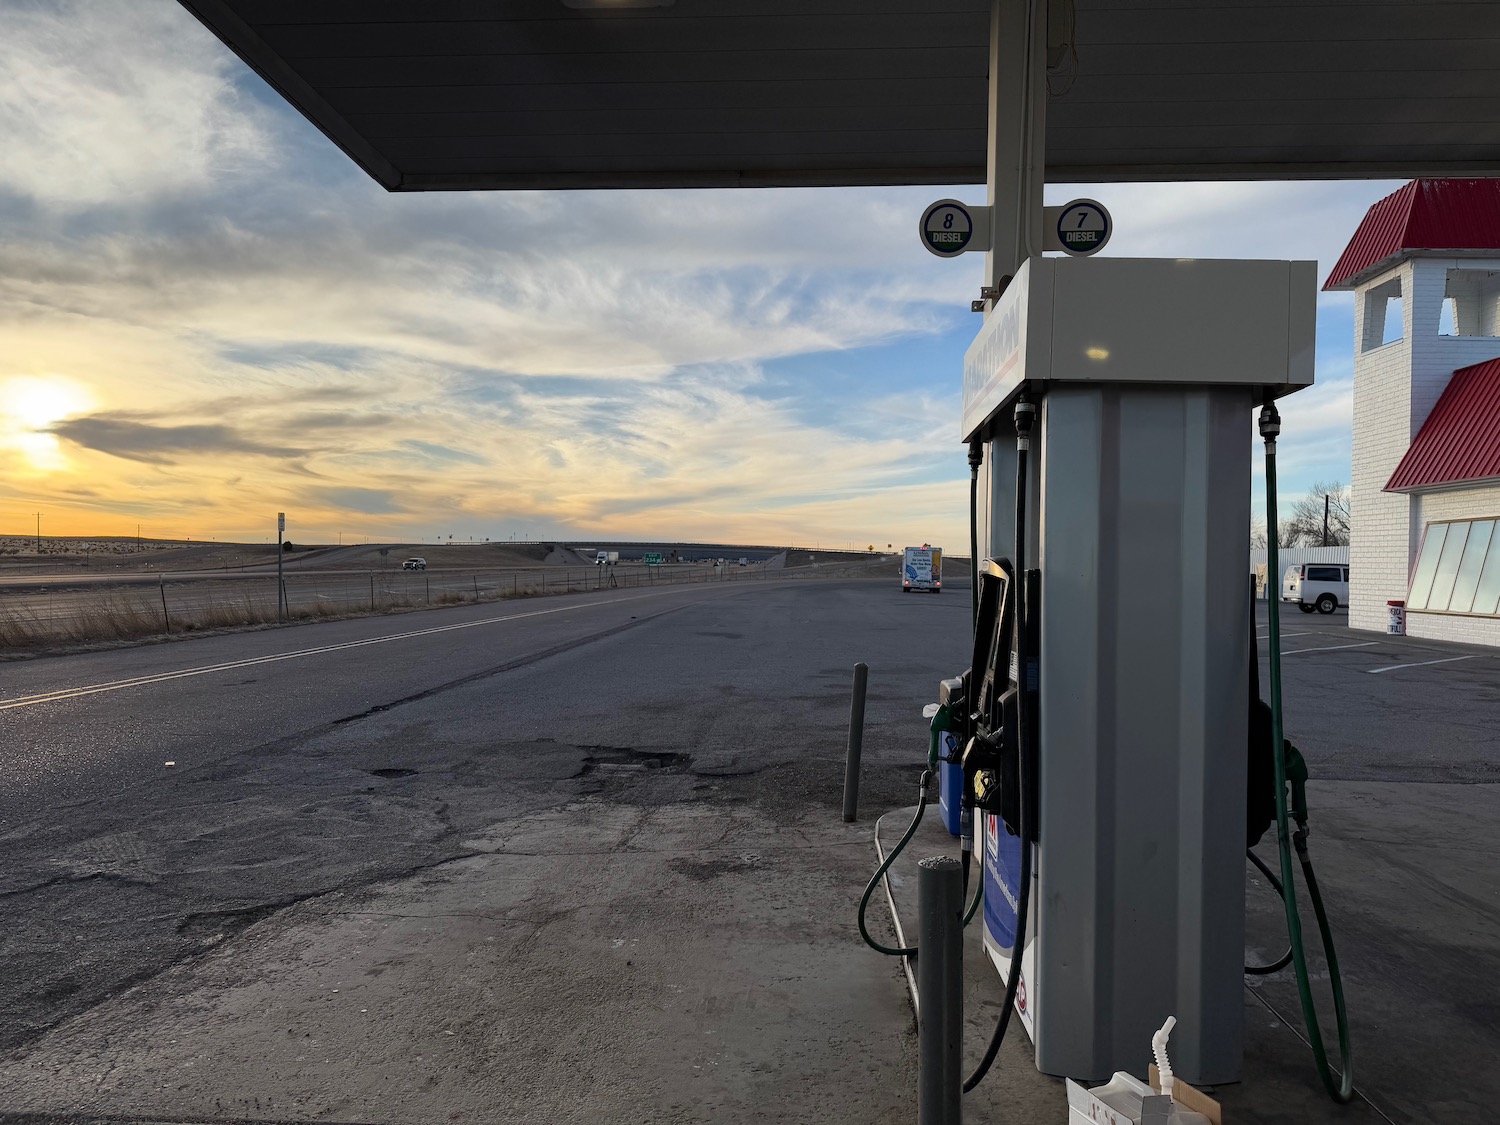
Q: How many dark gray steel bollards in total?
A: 2